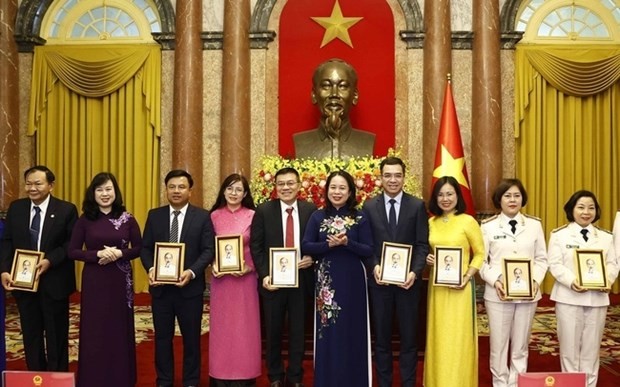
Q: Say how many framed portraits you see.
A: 8